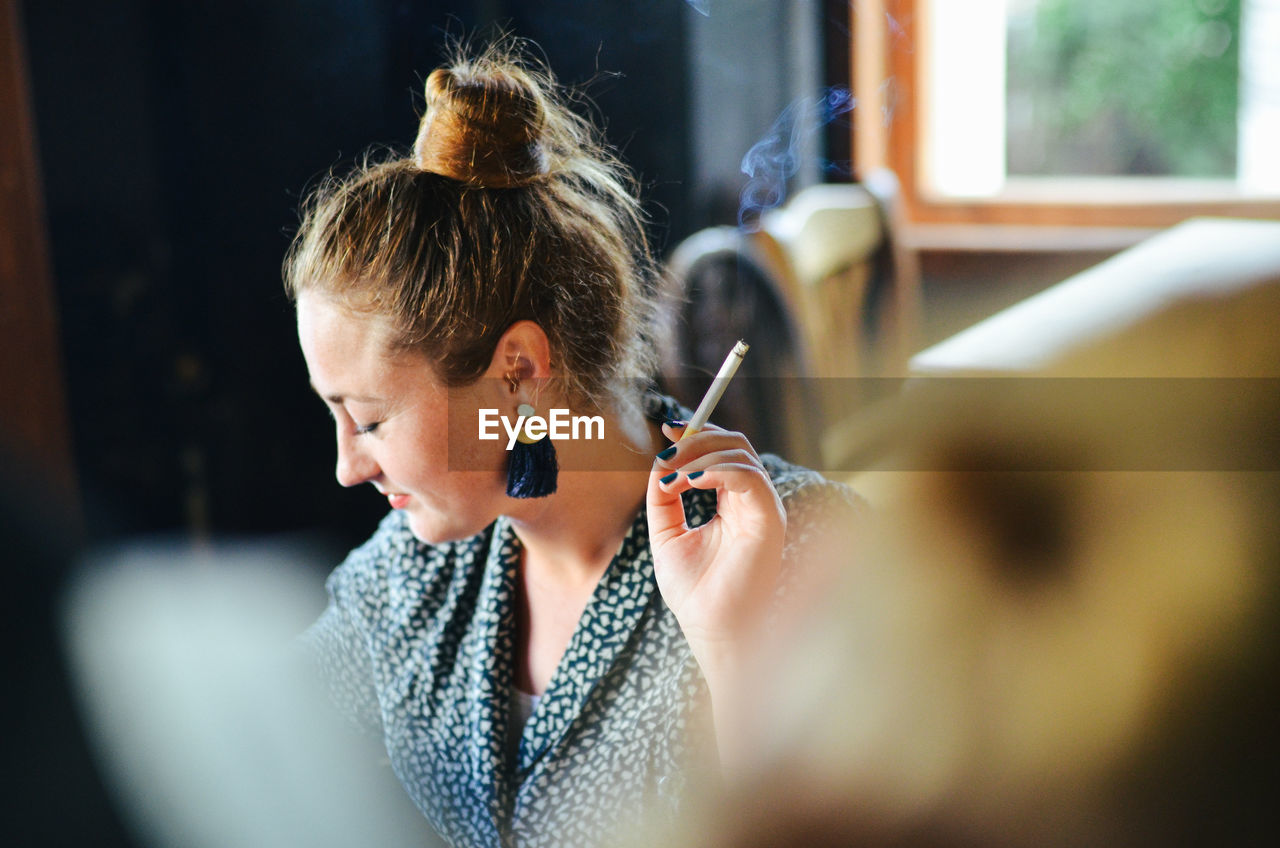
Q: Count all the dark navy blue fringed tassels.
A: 1